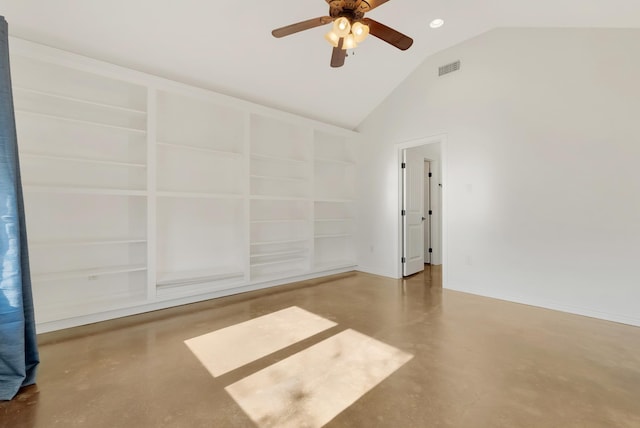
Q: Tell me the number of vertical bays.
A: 4